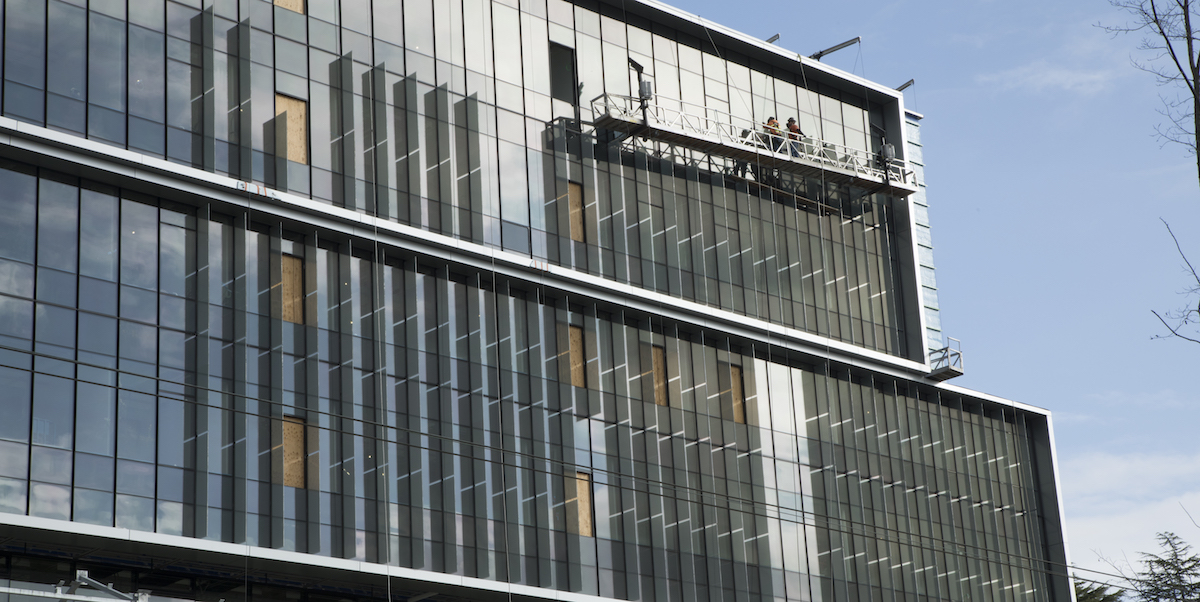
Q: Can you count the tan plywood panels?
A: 9